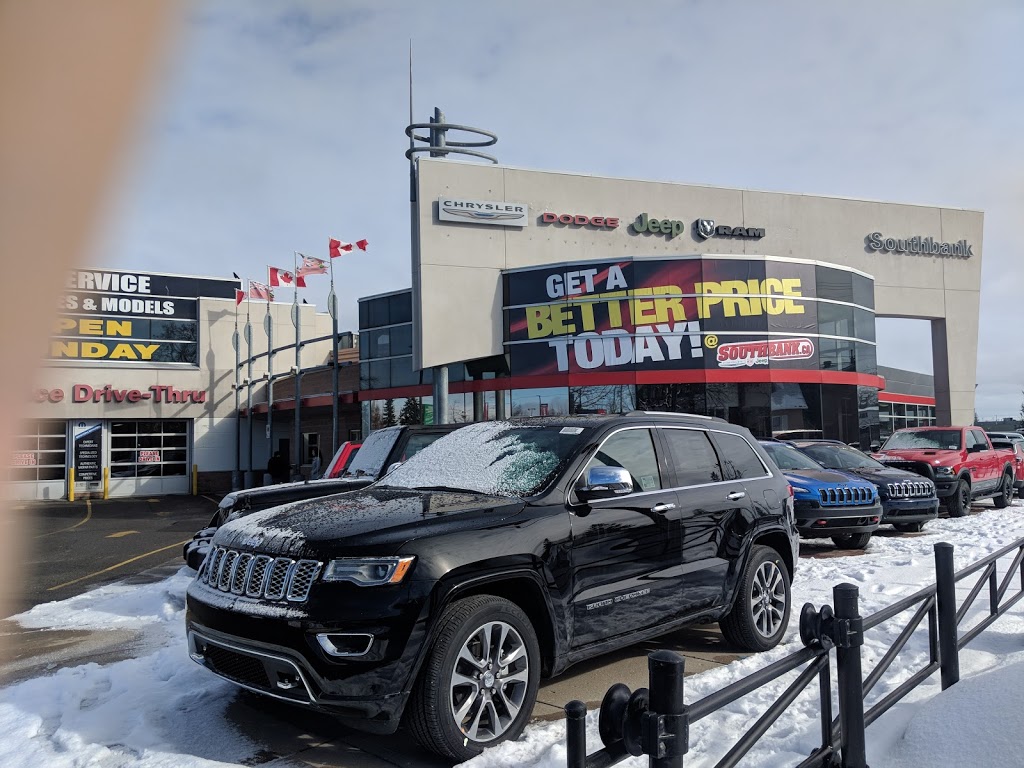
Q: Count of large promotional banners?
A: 2